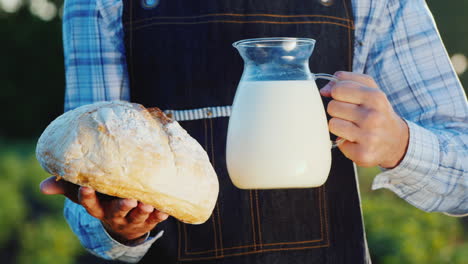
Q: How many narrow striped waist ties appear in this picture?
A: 1